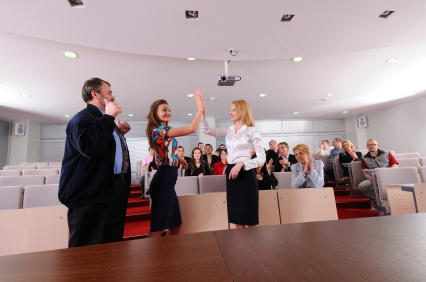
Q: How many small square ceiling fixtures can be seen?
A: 4